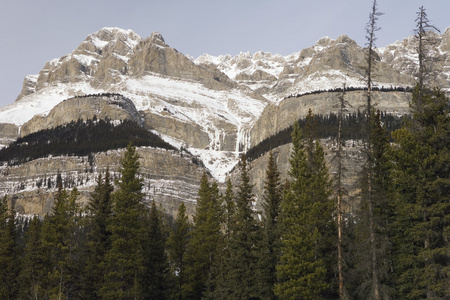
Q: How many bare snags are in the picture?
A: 3